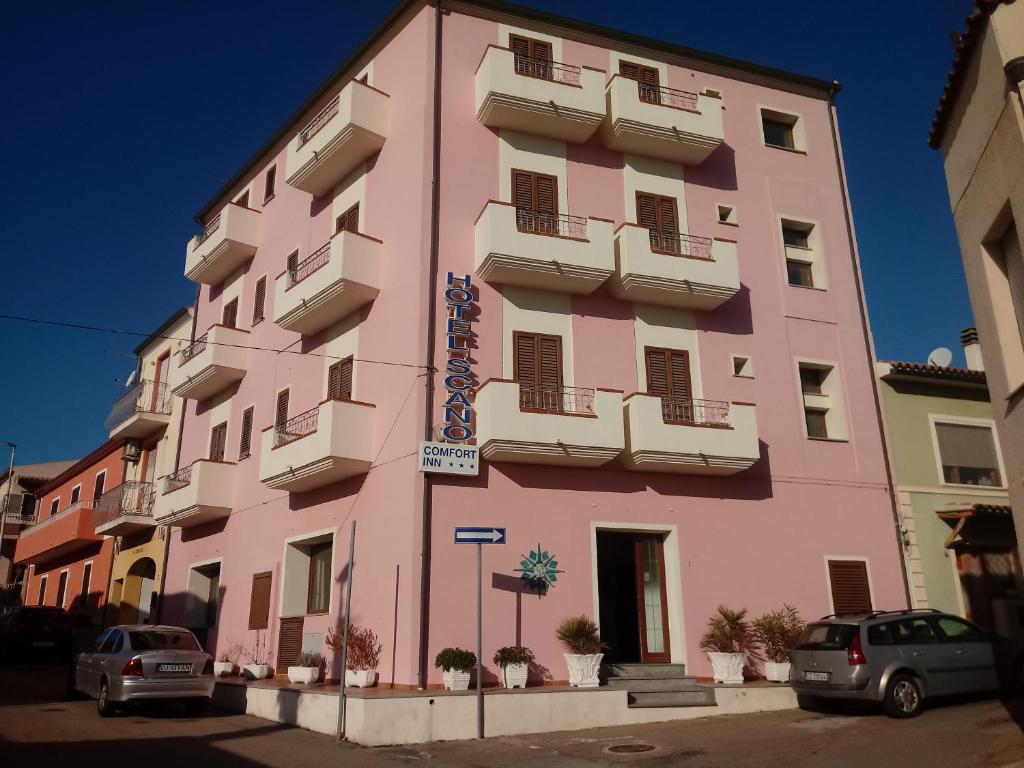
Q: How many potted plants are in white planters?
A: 9